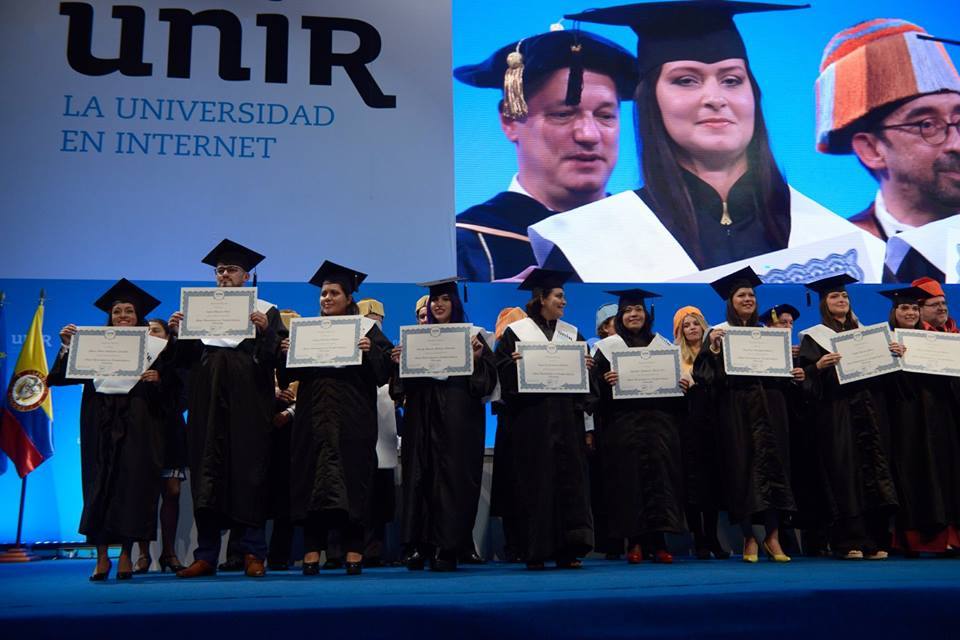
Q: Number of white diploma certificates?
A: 9